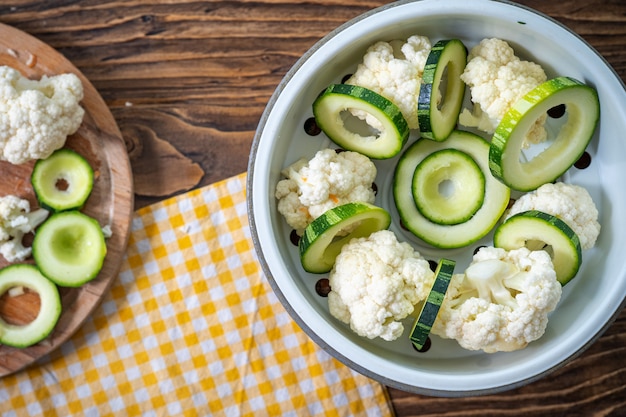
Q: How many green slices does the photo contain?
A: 11